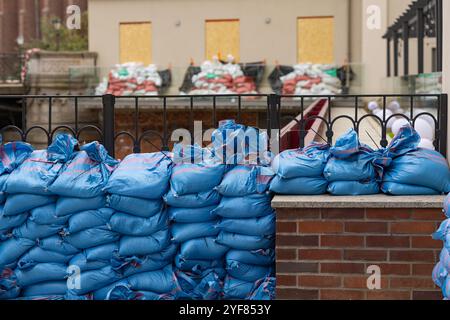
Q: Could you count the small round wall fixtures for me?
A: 2